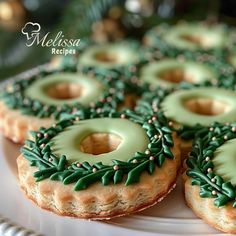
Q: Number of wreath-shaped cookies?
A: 7